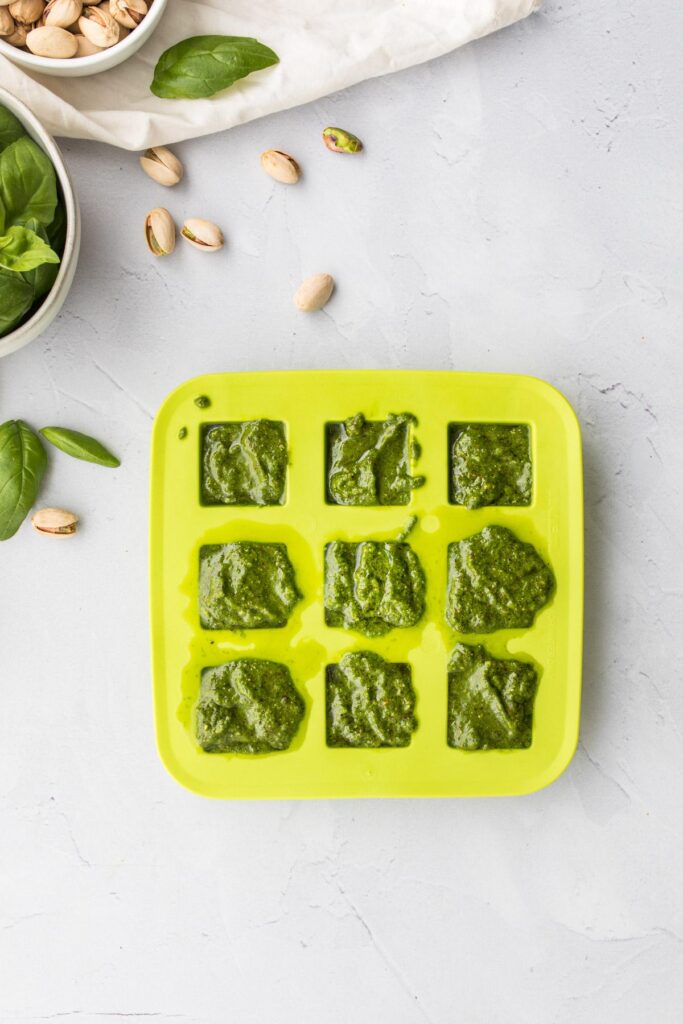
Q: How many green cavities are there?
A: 9